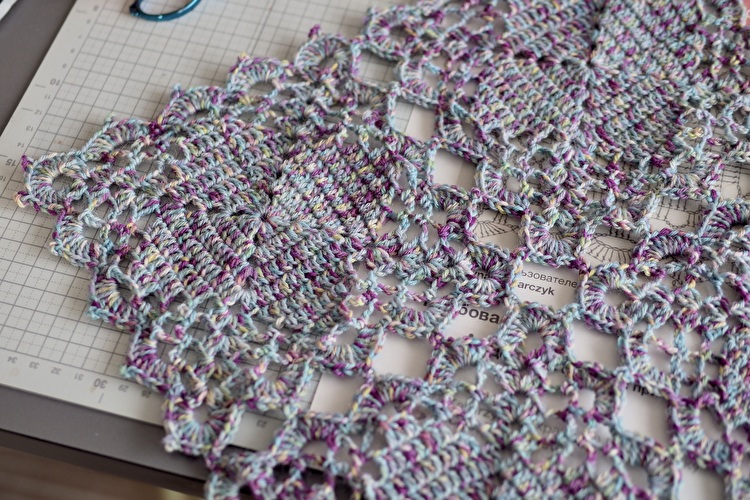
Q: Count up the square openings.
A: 15